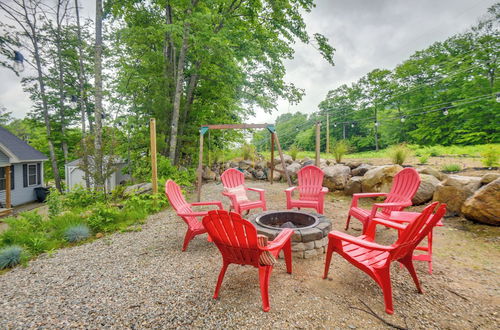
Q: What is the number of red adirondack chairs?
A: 6